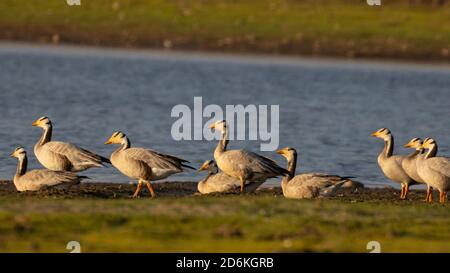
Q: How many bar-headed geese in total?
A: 9